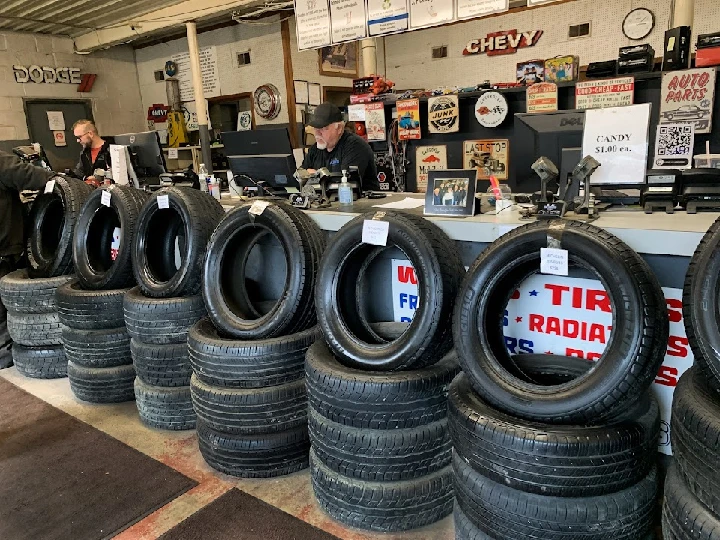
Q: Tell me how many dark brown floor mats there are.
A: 2